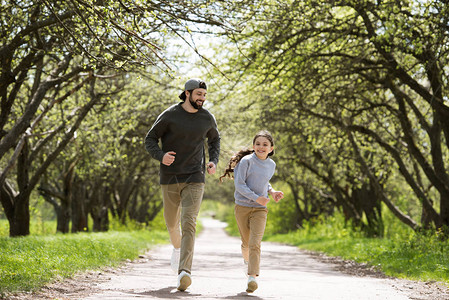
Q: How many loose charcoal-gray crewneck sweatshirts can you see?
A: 1